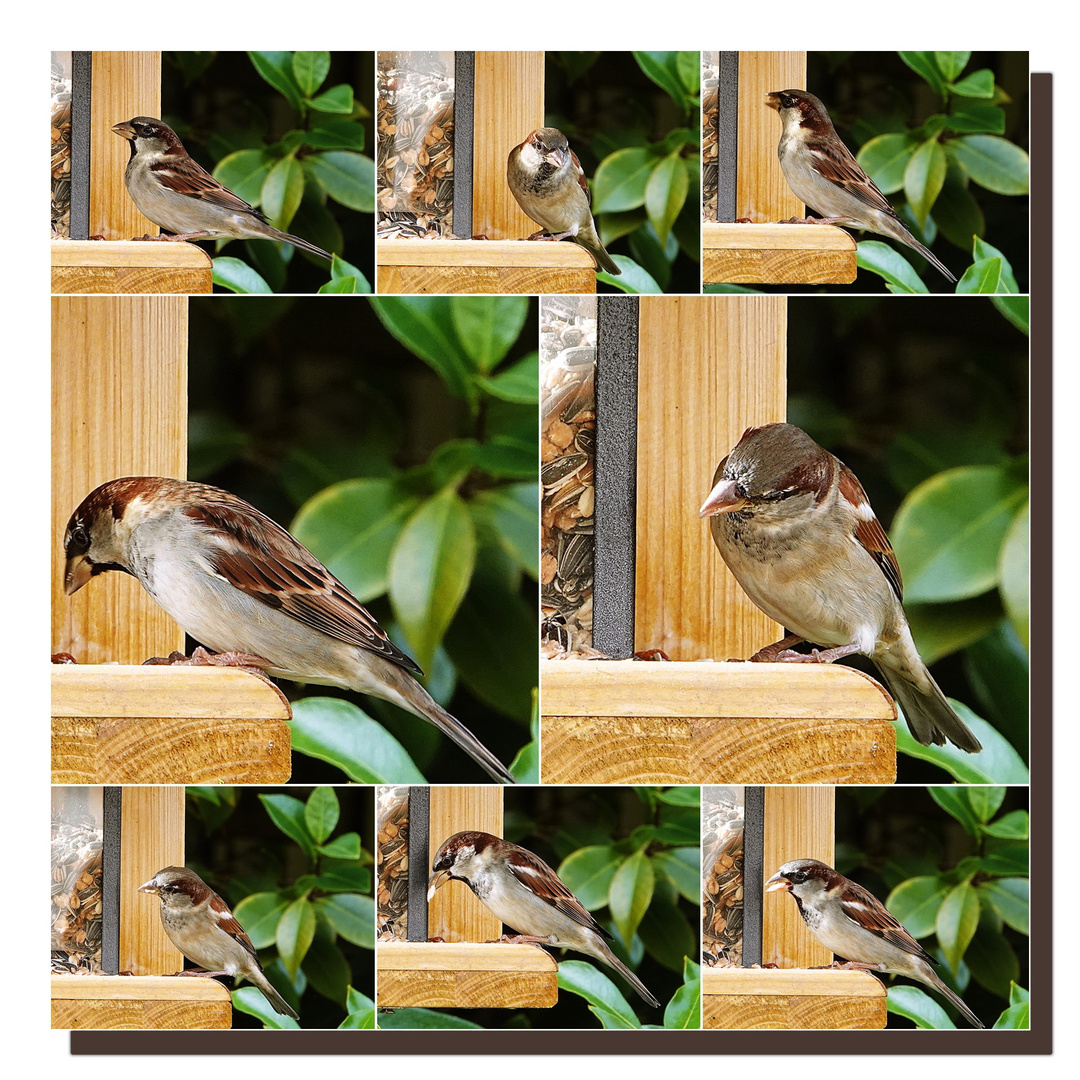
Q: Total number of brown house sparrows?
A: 8